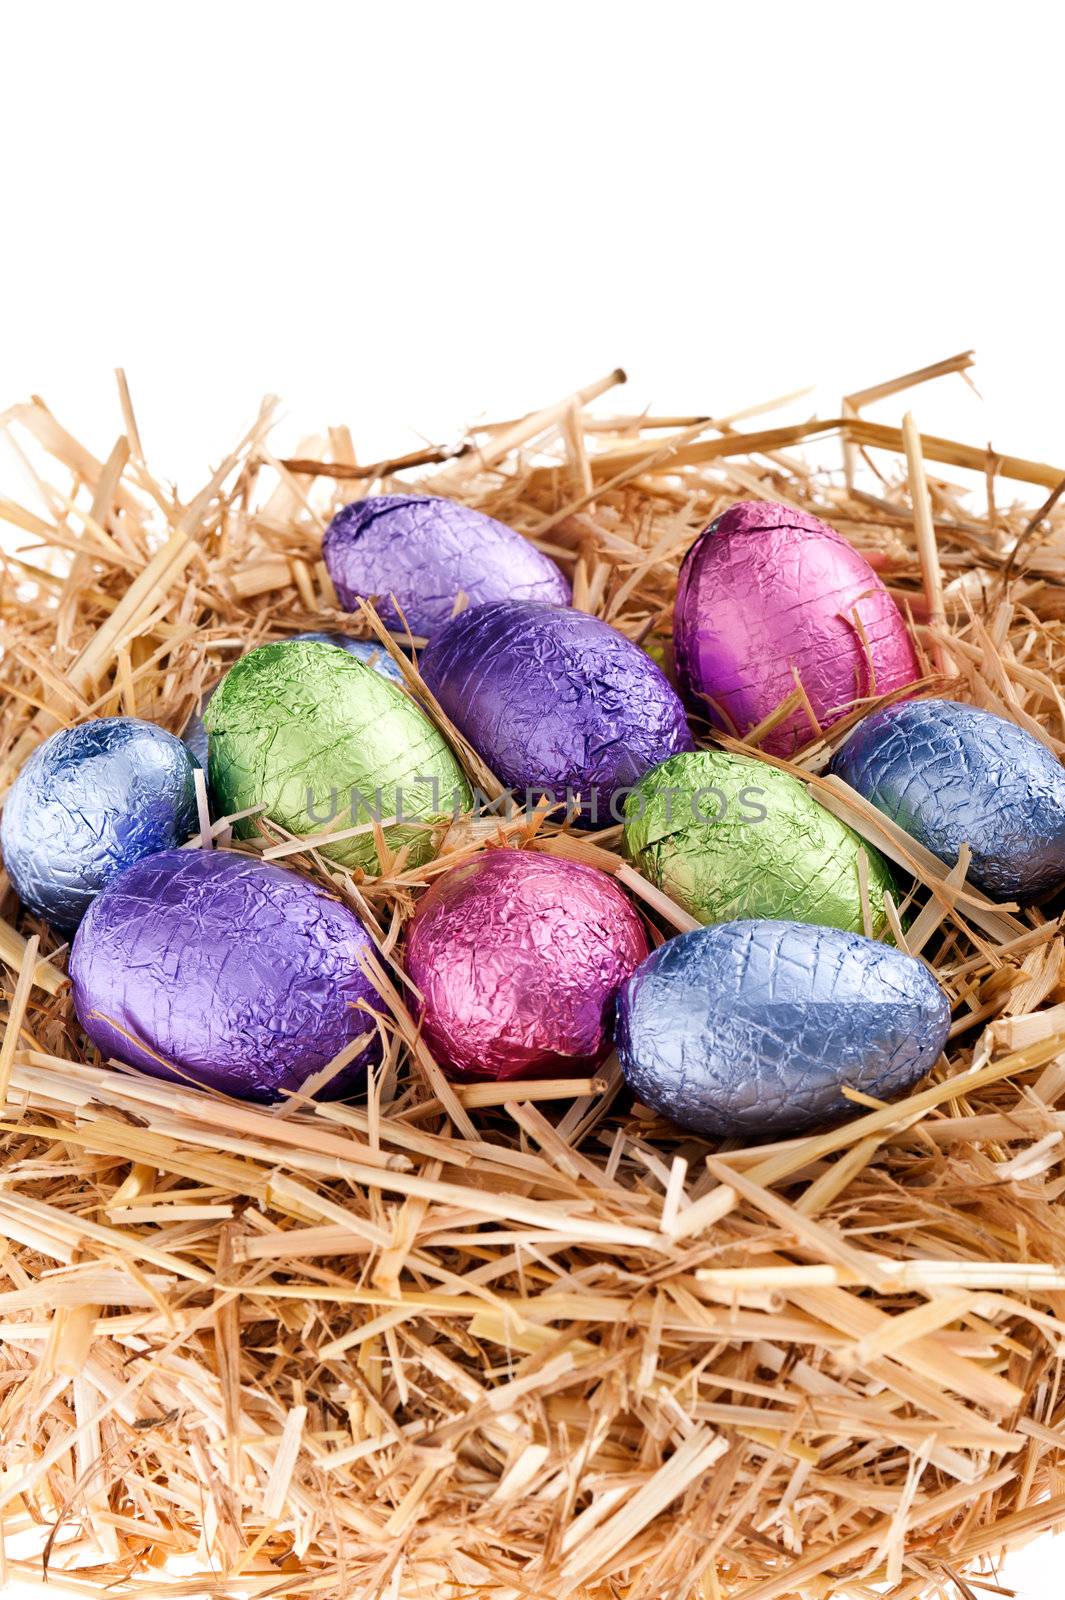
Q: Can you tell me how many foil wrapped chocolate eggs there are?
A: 11